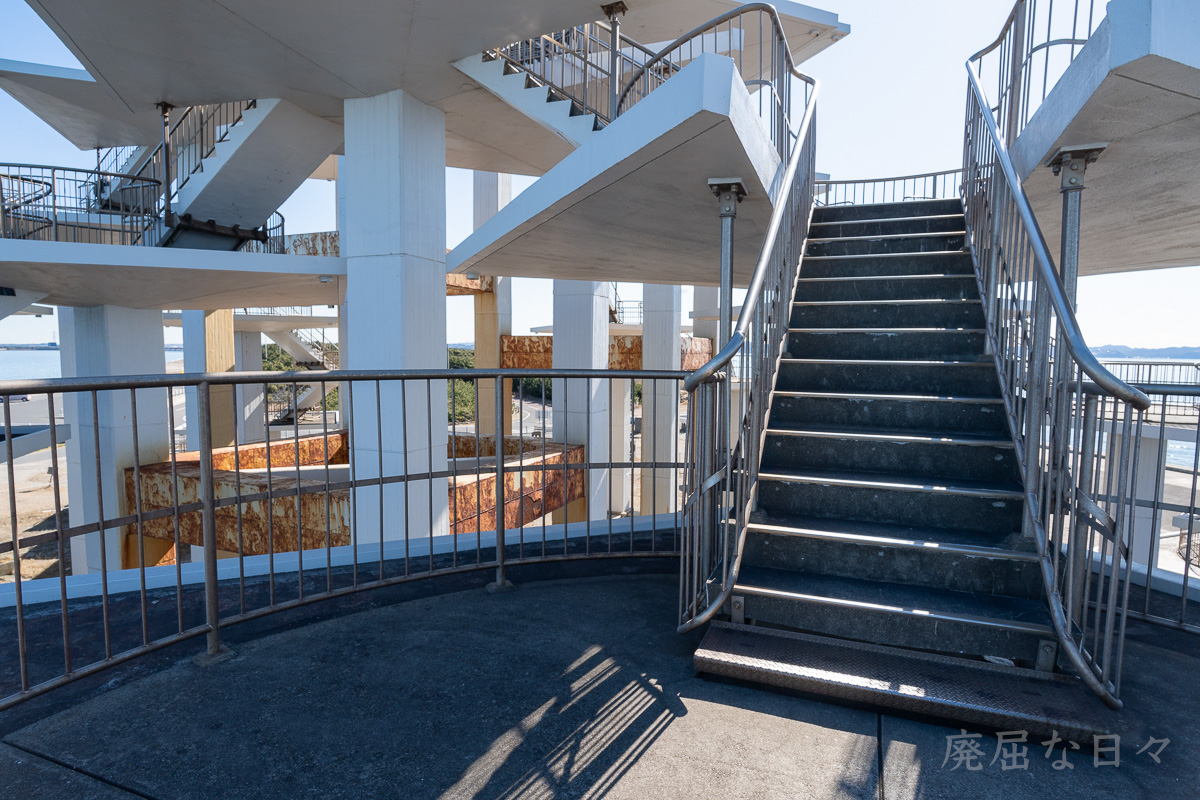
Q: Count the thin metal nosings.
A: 13